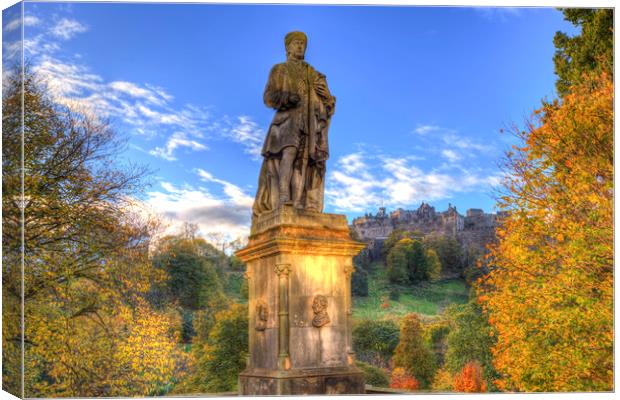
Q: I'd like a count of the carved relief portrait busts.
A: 2